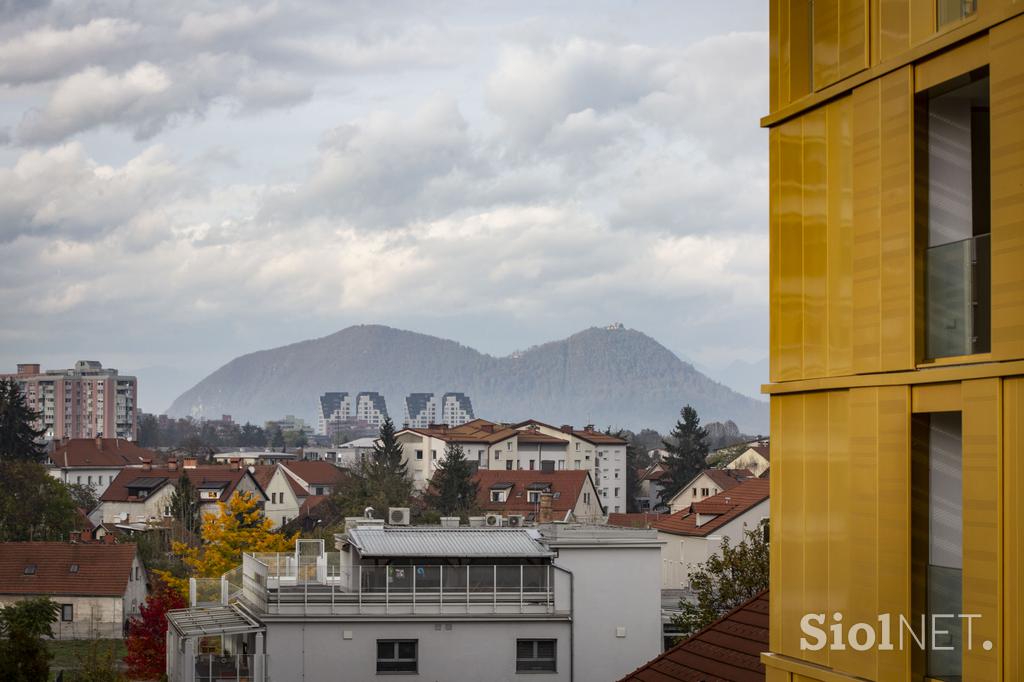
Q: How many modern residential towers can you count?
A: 4